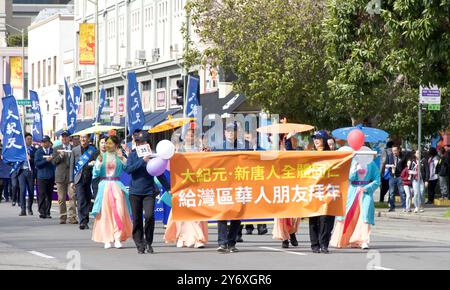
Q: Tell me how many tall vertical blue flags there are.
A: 8